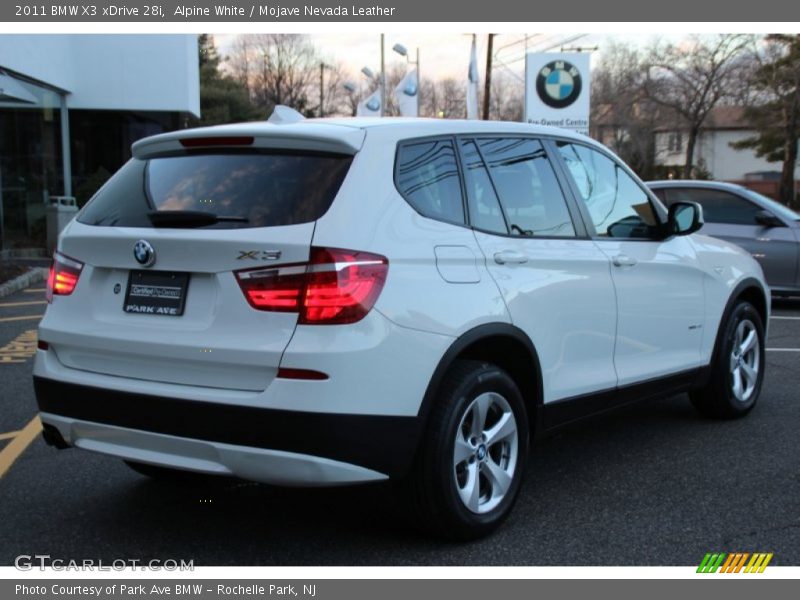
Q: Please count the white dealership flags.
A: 3